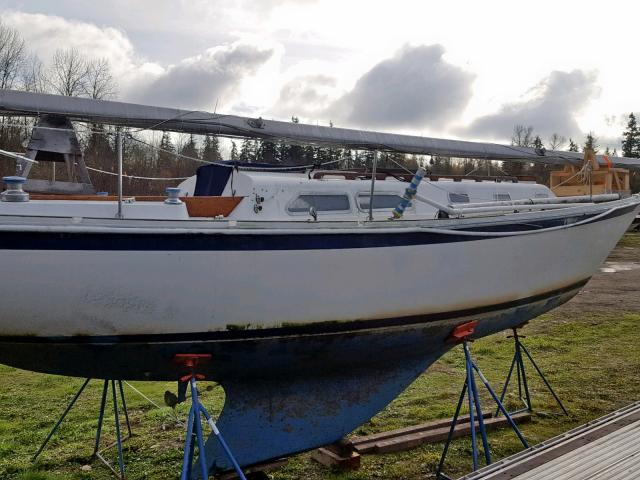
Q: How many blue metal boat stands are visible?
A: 4